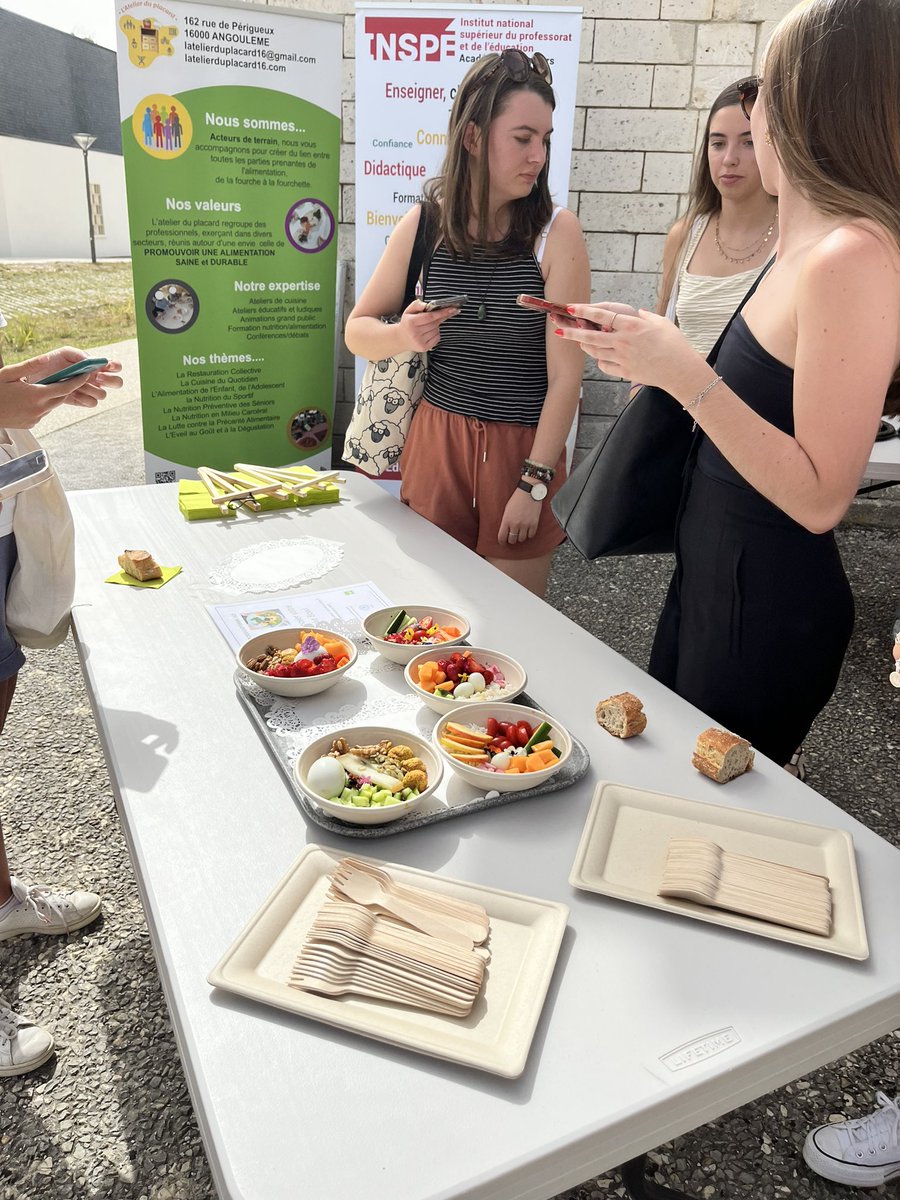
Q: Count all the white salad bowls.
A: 5